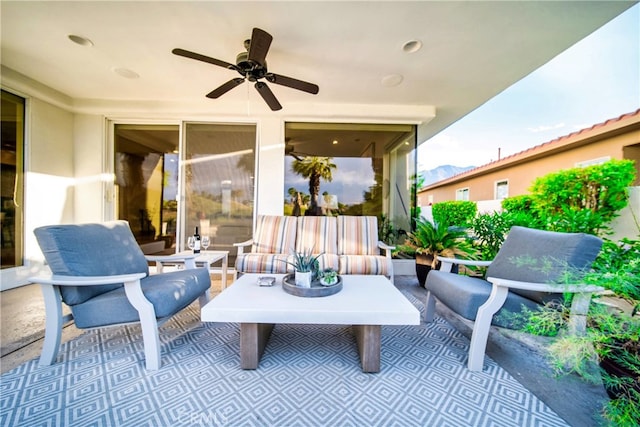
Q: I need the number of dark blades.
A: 5